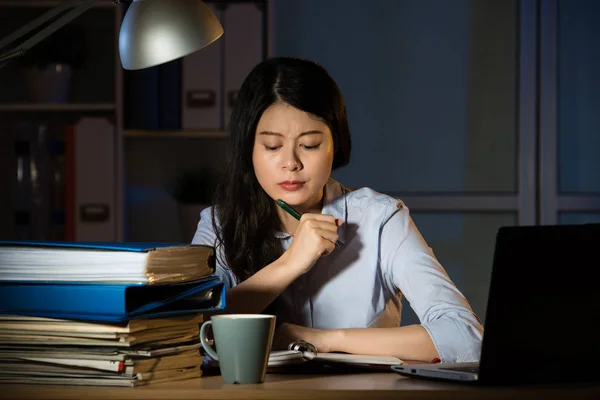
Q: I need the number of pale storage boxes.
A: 3